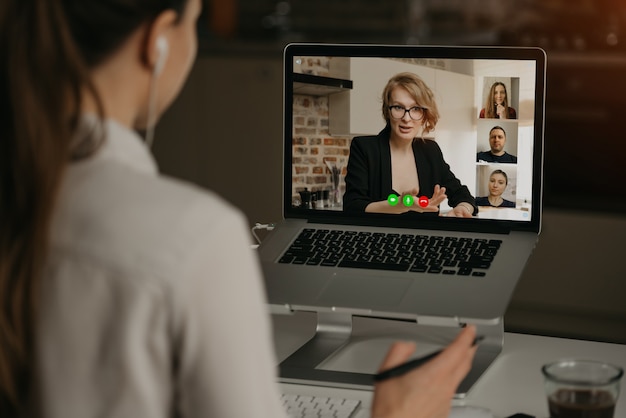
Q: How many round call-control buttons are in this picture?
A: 3